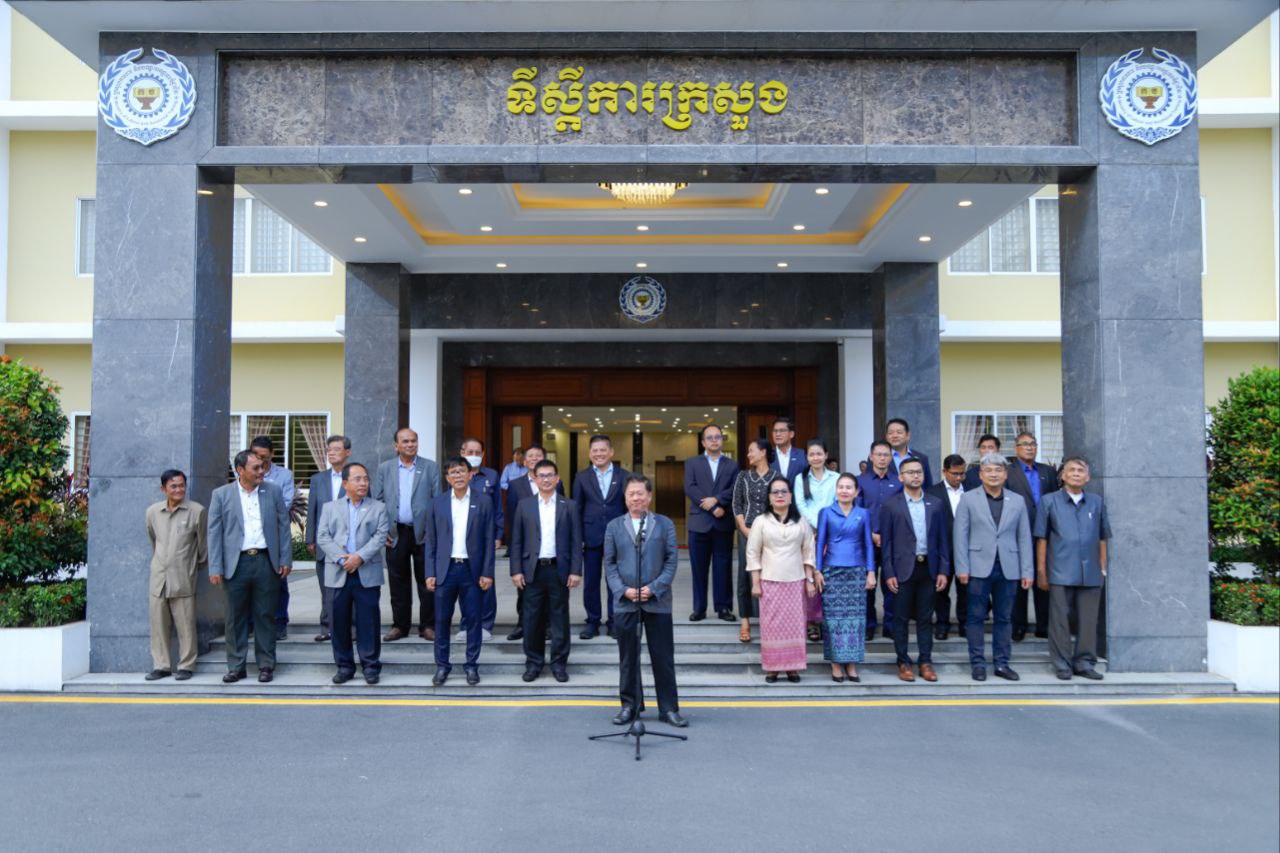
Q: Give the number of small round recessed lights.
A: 12